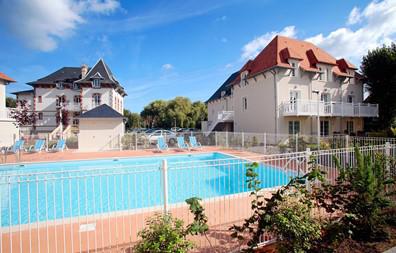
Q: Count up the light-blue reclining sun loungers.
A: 6